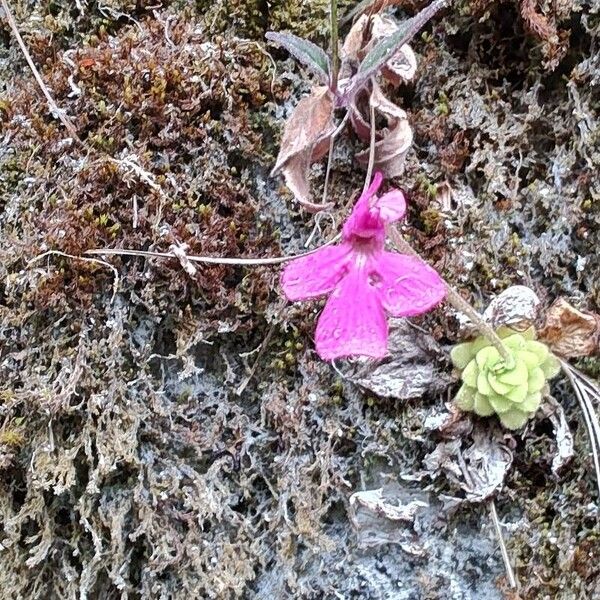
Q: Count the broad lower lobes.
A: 3